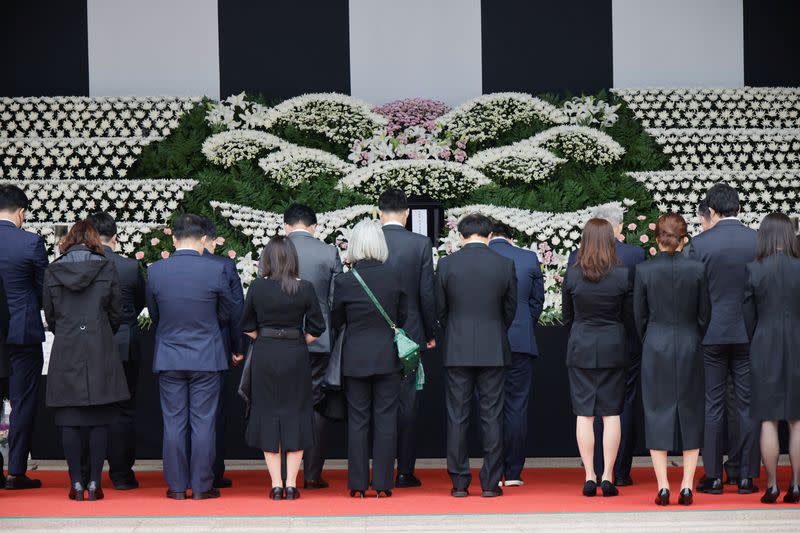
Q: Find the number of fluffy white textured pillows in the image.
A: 0